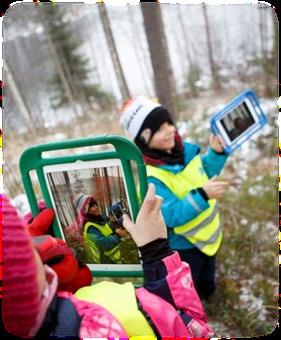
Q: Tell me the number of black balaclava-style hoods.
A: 1